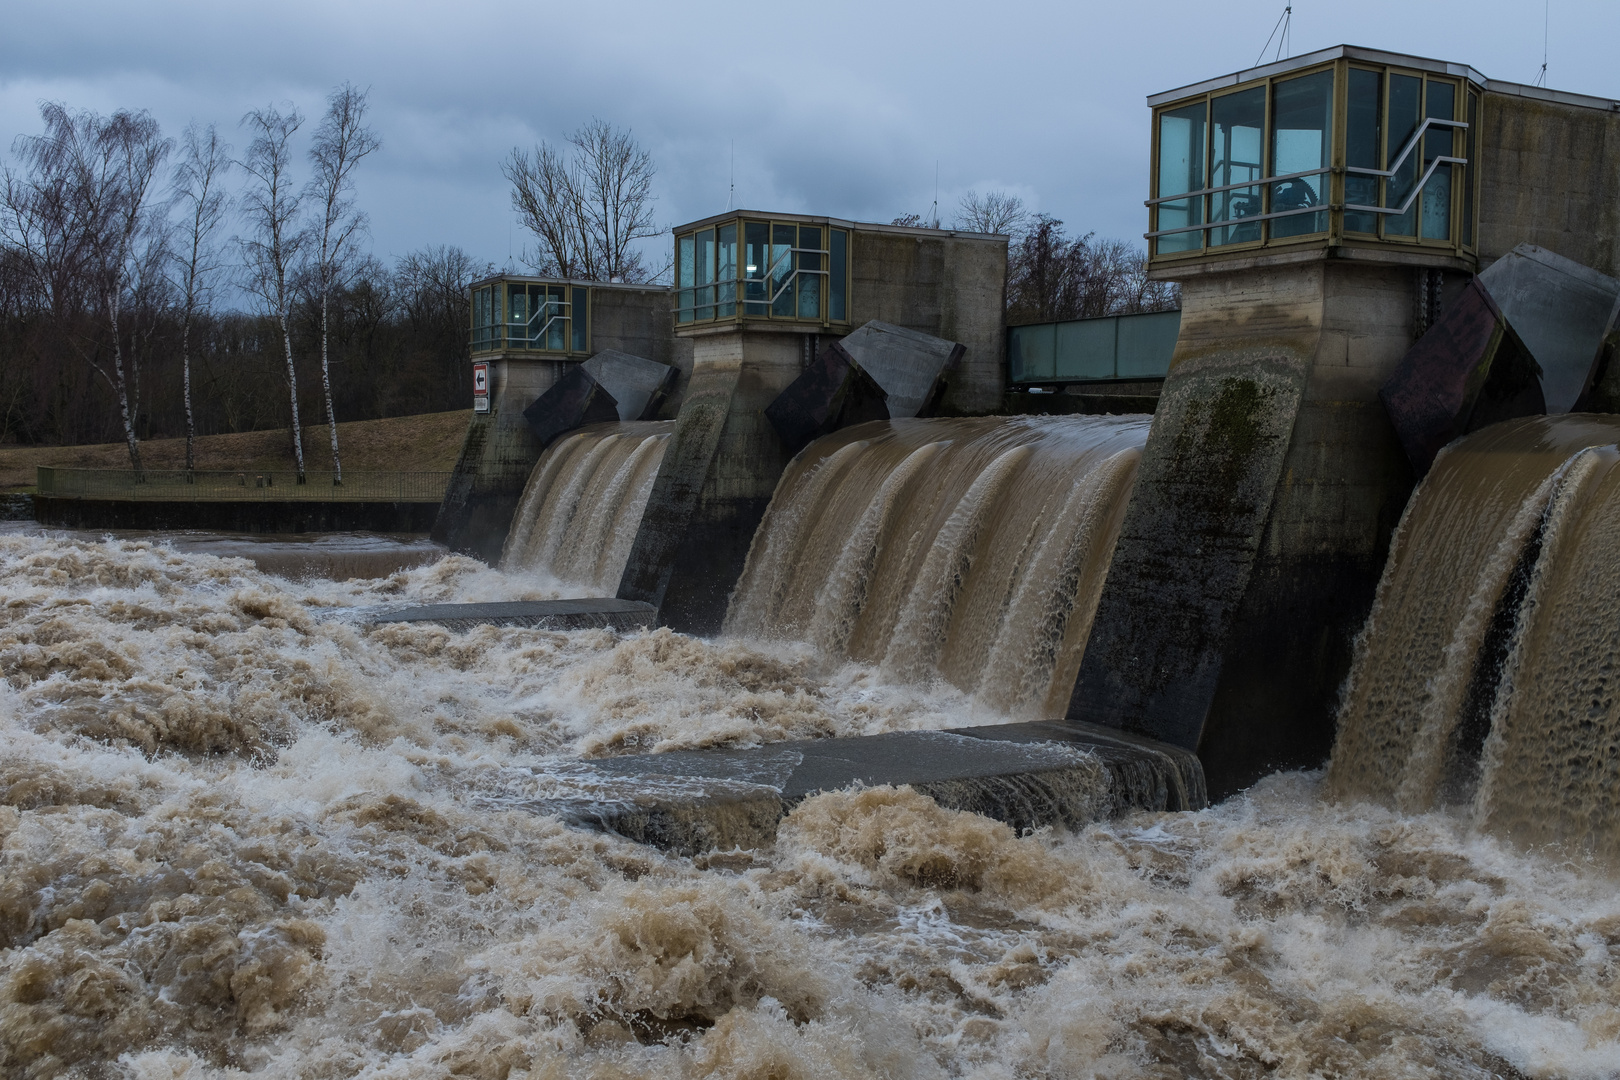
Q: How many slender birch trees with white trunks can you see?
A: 4